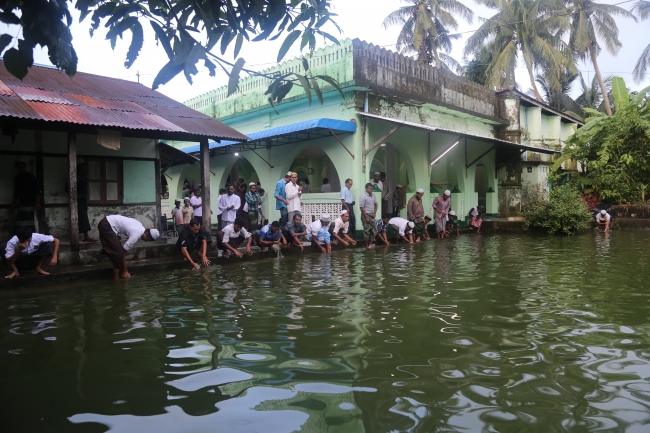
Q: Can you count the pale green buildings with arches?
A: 1